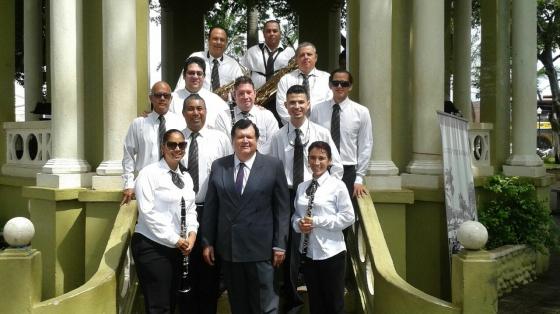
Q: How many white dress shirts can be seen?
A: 12